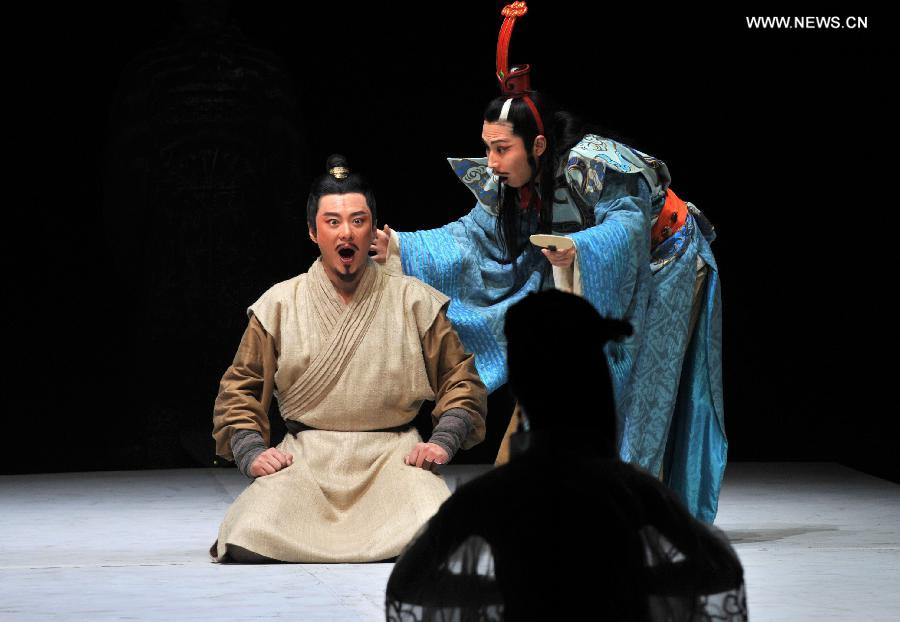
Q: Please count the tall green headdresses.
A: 0